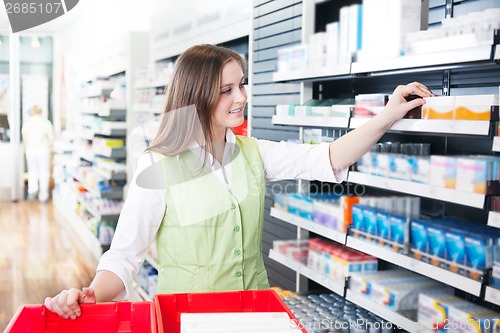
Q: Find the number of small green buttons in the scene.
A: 4